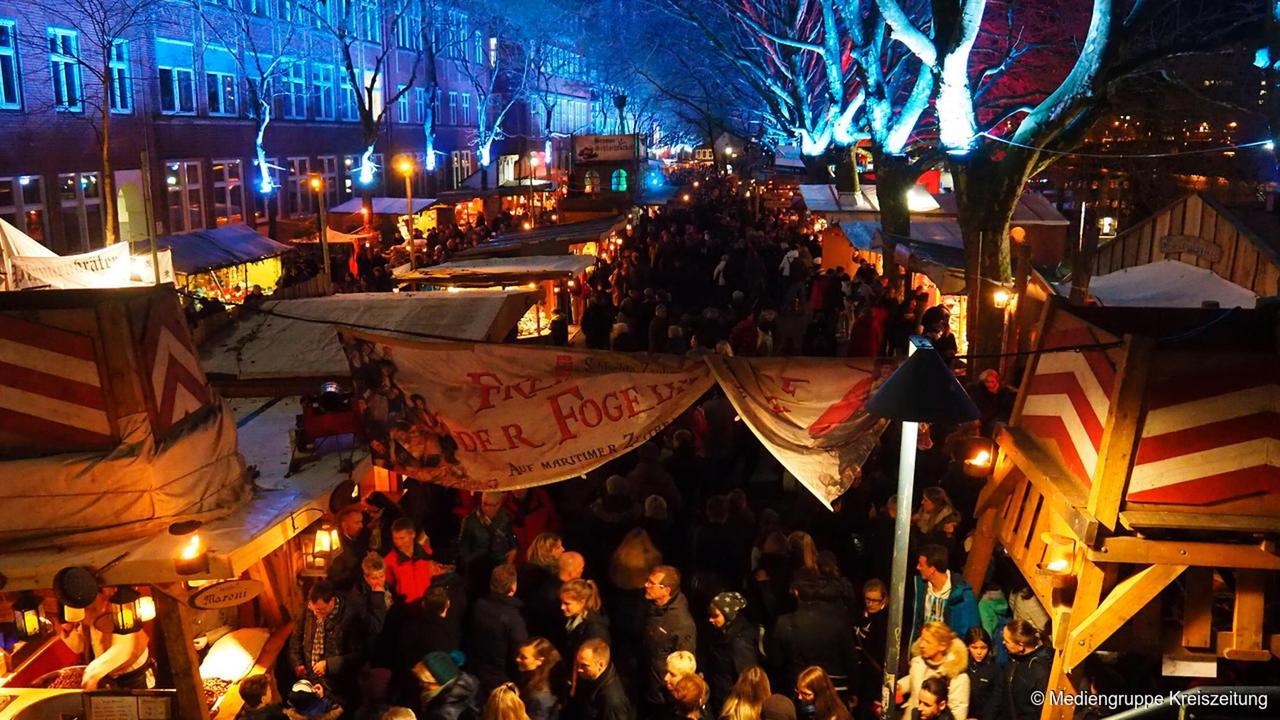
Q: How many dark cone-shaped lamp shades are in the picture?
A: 1